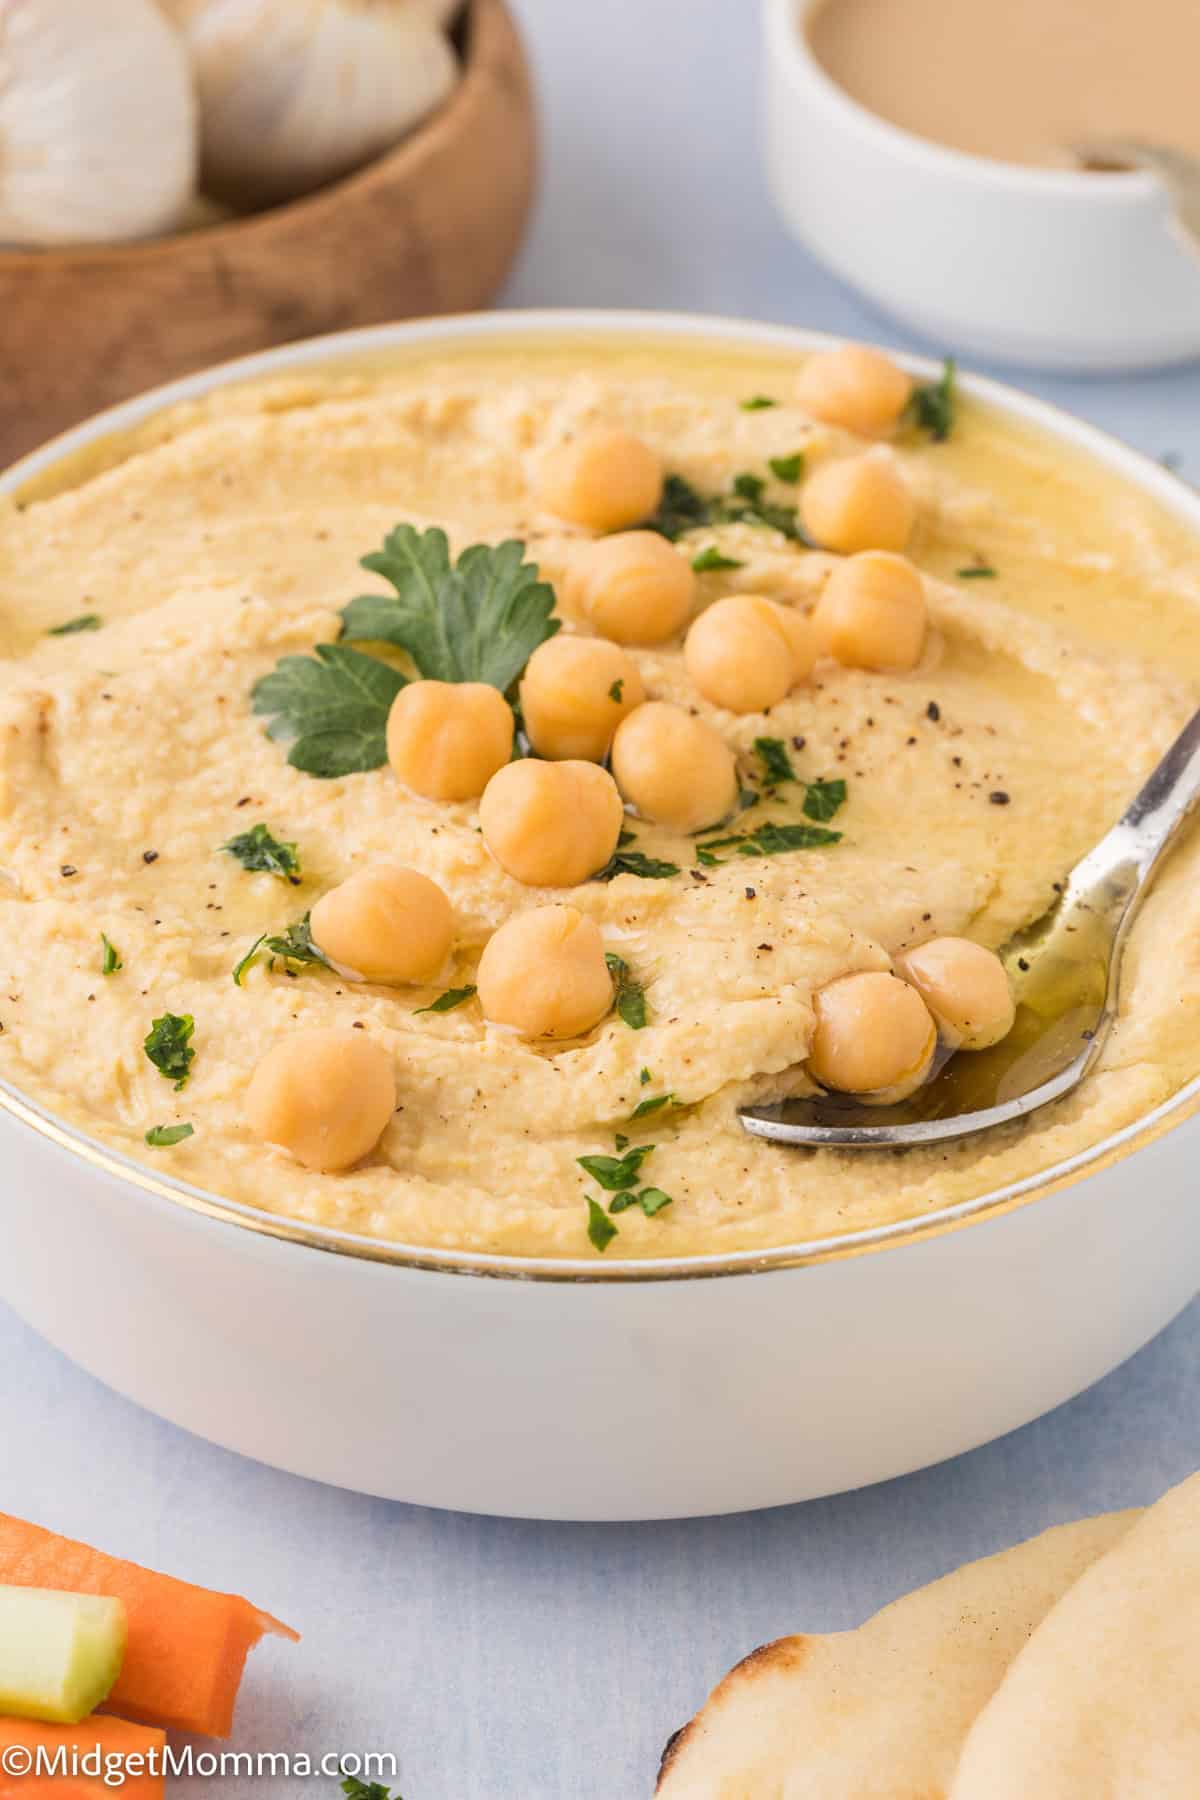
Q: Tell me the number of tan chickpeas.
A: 15